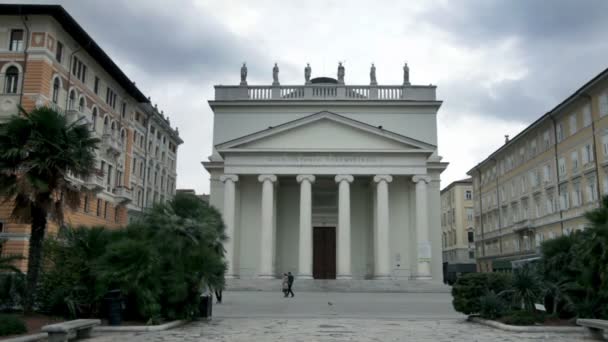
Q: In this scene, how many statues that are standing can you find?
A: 6